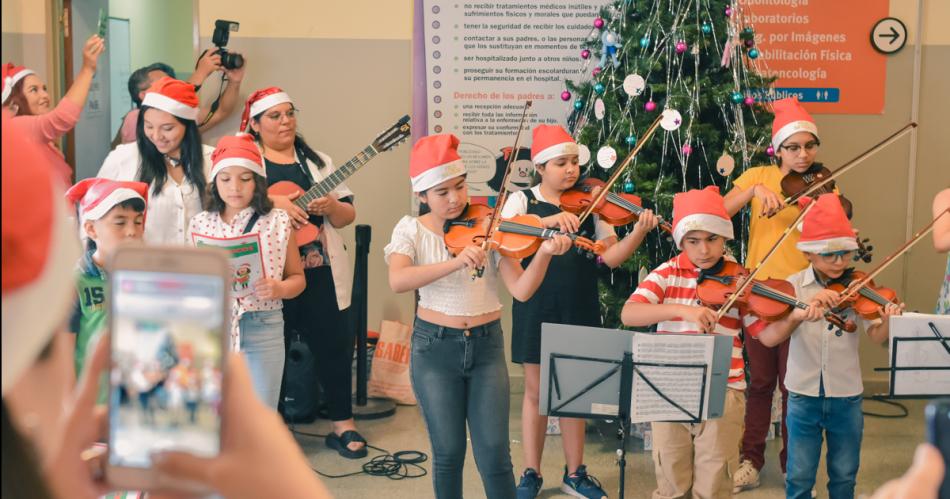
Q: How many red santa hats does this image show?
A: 11